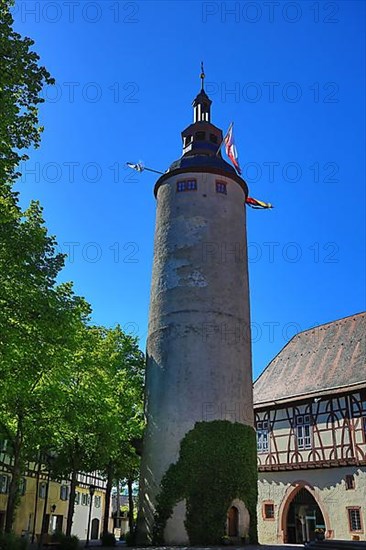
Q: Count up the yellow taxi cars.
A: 0